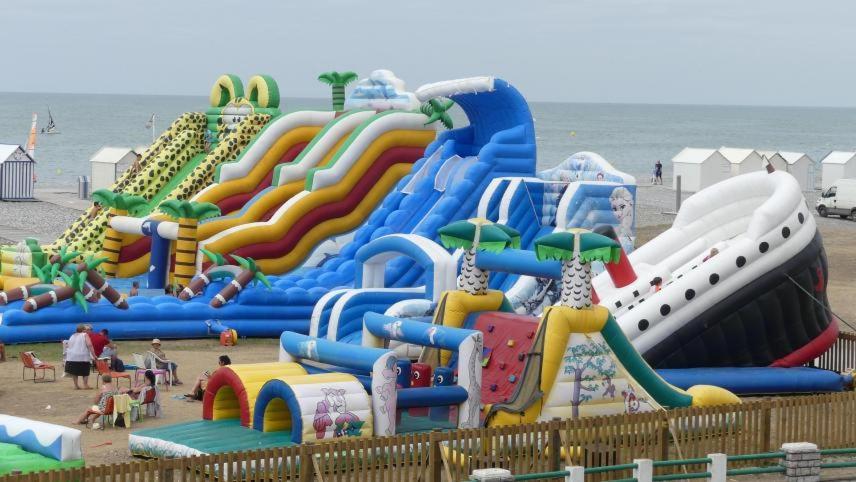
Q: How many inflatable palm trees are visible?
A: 12